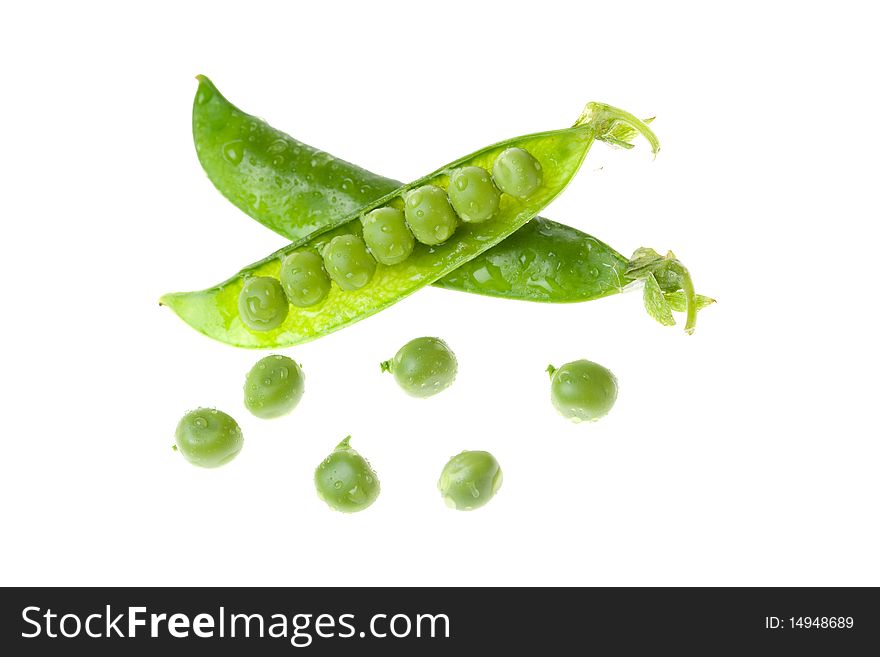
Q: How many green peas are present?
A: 13